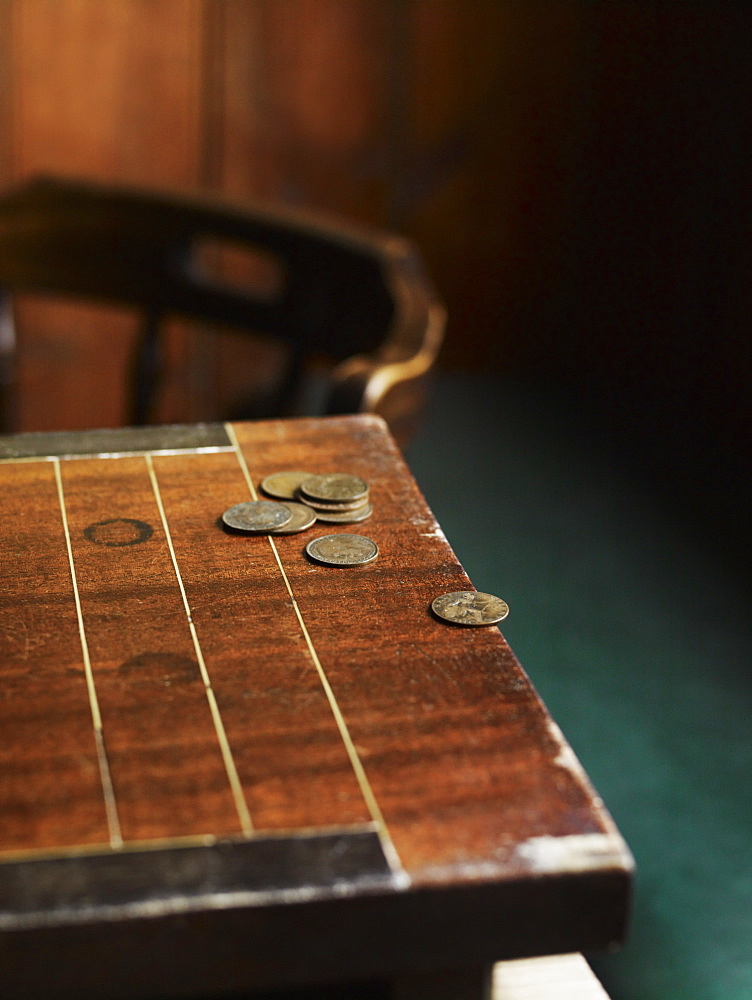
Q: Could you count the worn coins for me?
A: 8